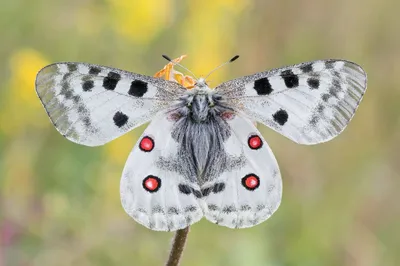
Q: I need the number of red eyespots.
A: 4